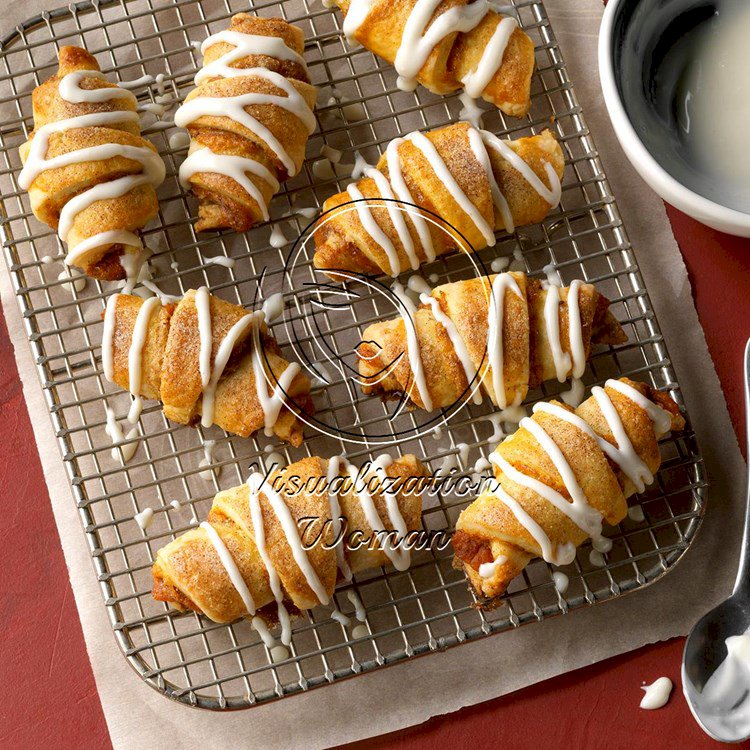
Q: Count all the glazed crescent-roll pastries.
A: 8